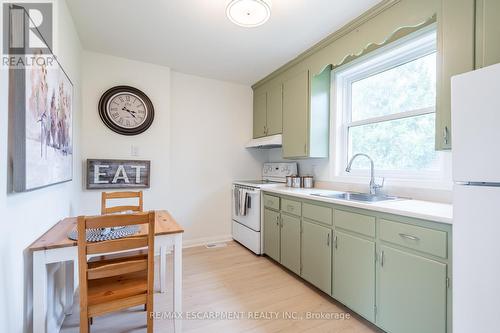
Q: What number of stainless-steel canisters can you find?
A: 3